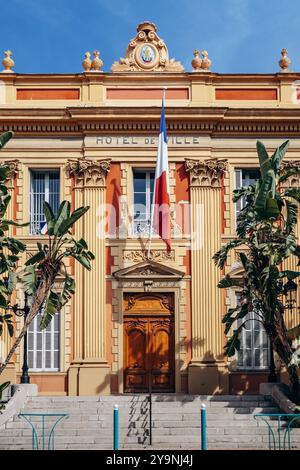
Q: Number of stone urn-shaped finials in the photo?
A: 6